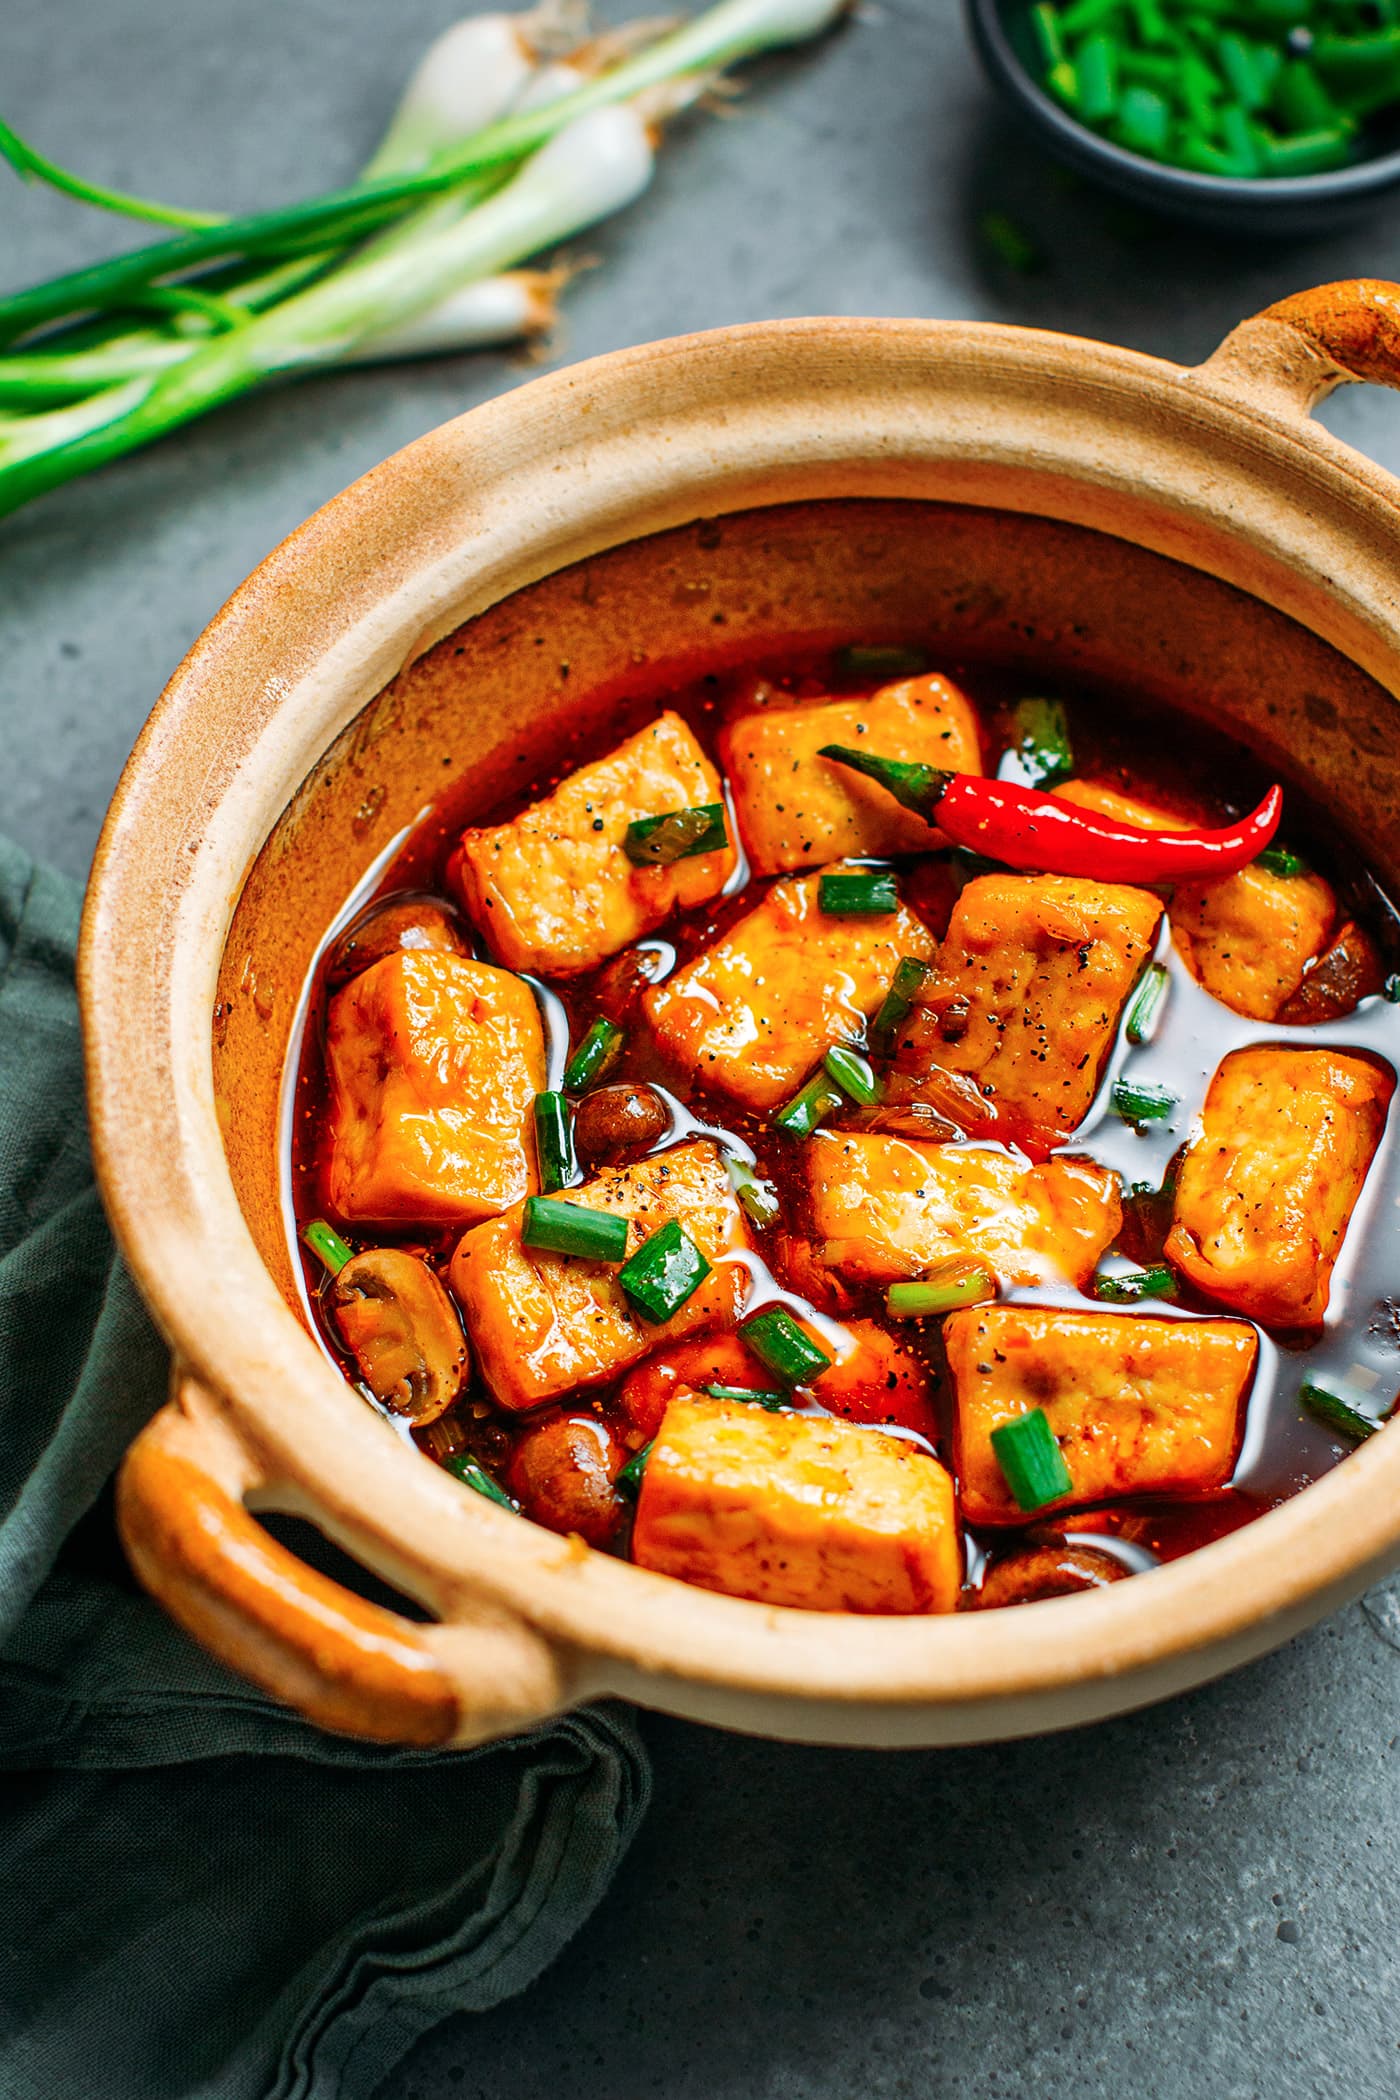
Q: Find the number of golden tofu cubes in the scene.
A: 11